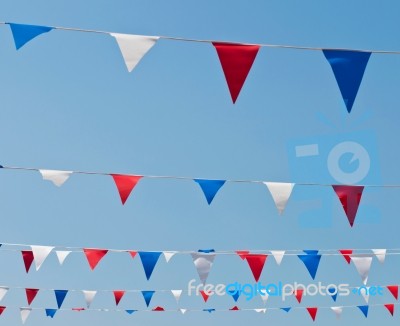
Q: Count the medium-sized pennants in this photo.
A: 5